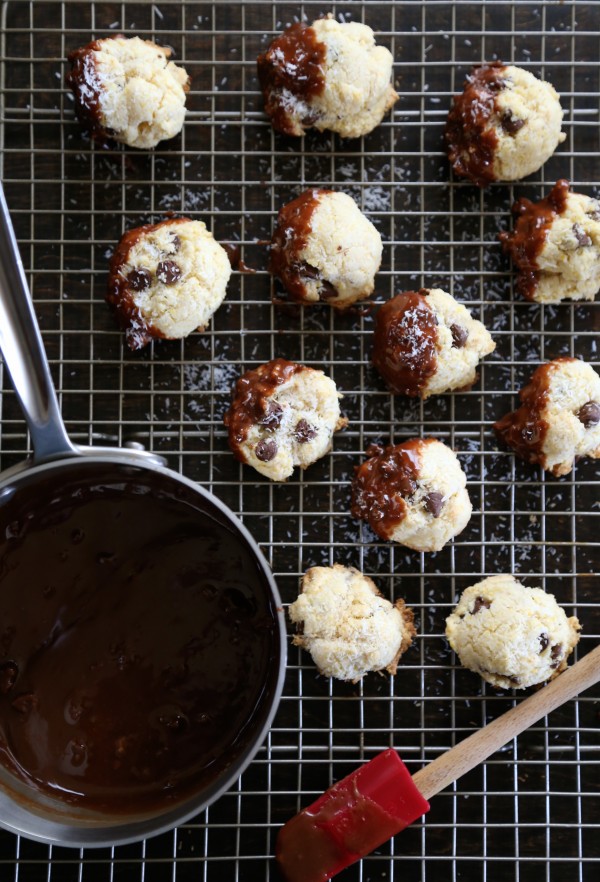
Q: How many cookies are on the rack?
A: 12